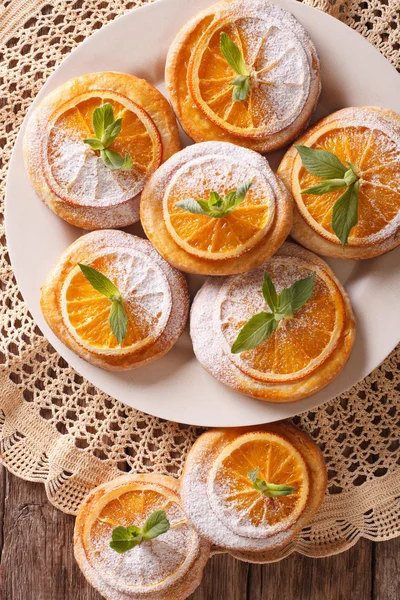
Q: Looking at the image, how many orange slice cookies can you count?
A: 8